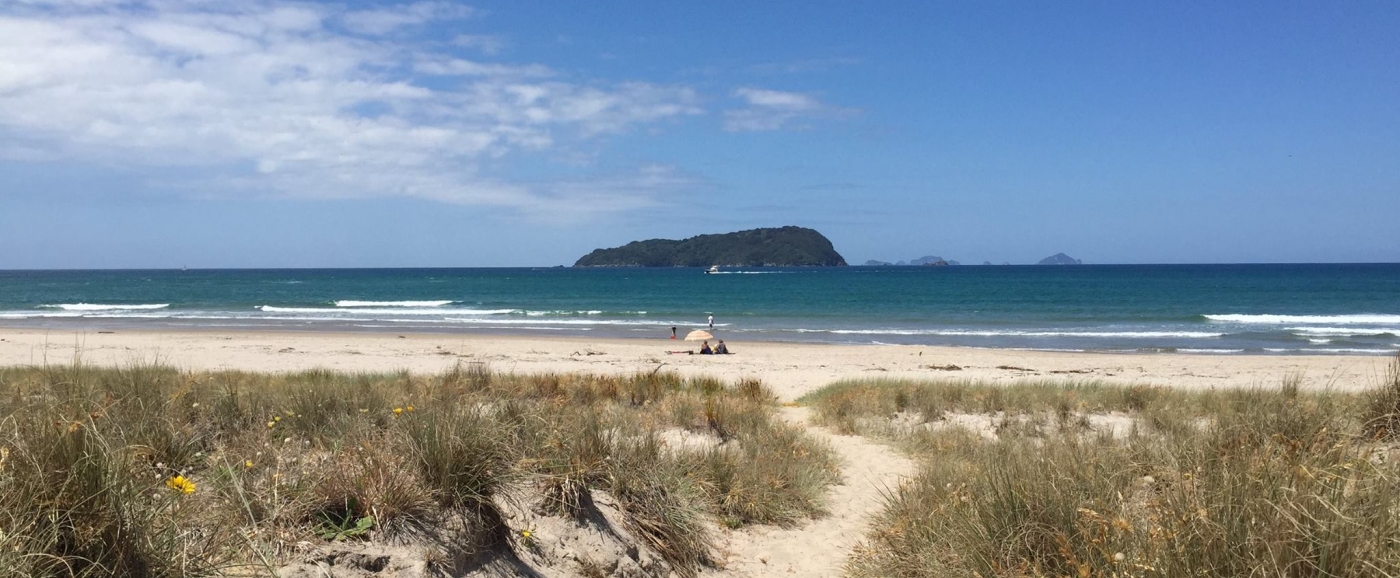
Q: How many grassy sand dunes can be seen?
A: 2